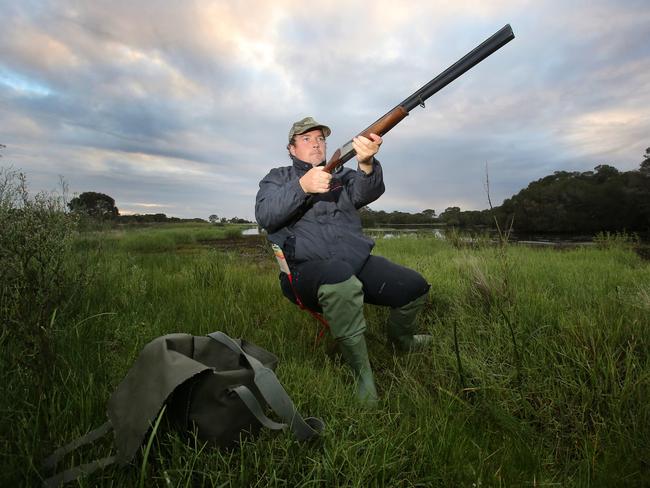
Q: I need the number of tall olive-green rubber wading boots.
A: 2